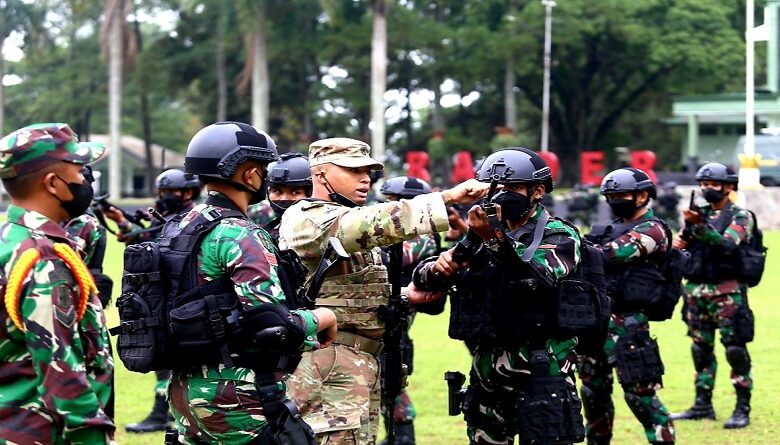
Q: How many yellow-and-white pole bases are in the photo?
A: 1